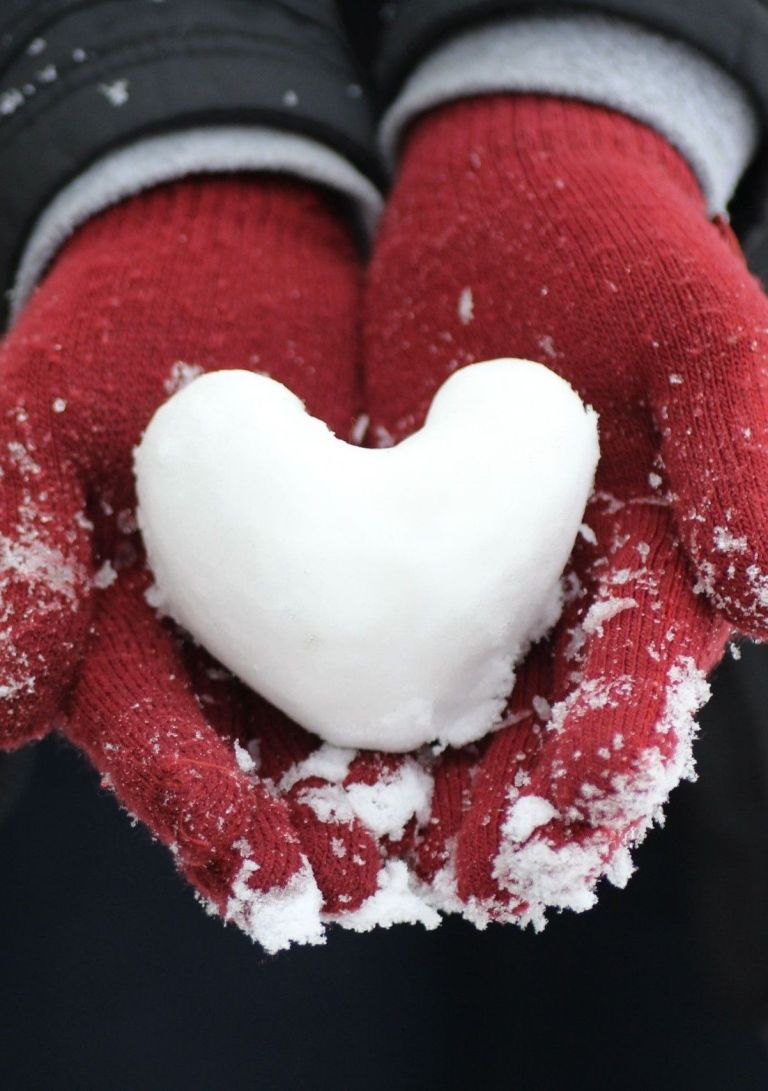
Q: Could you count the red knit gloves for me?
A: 2